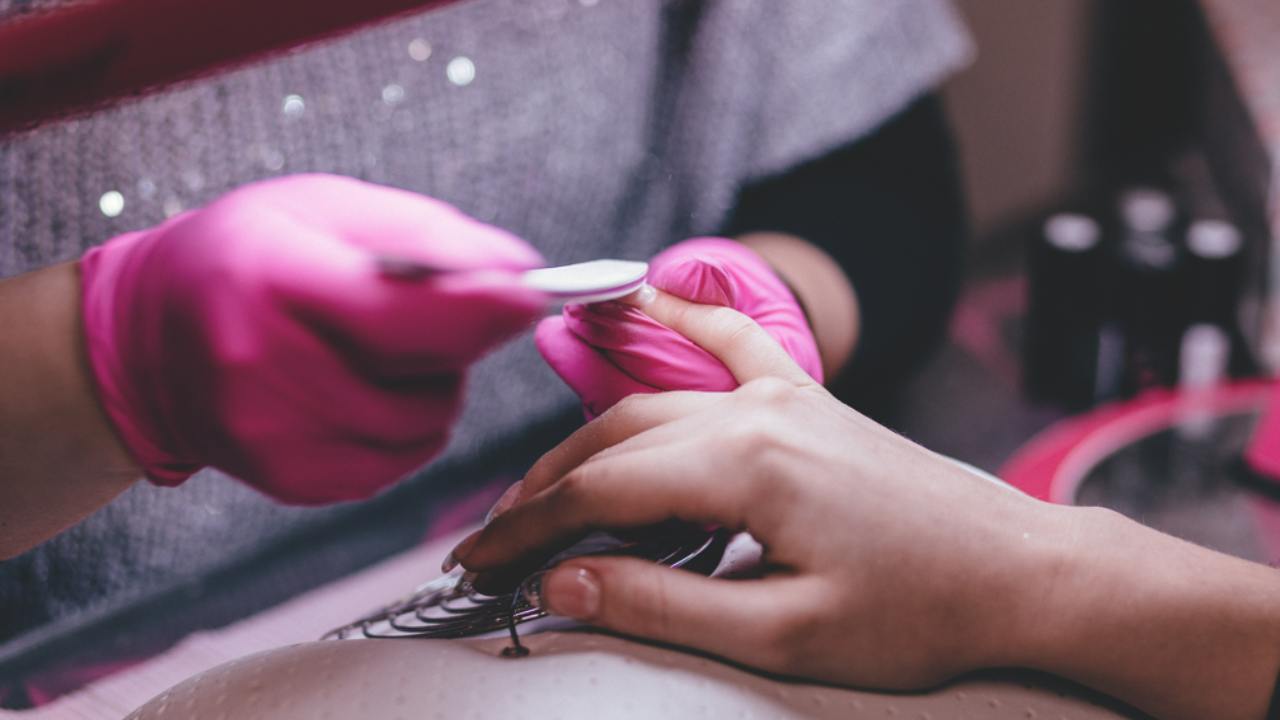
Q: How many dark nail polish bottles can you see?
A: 3